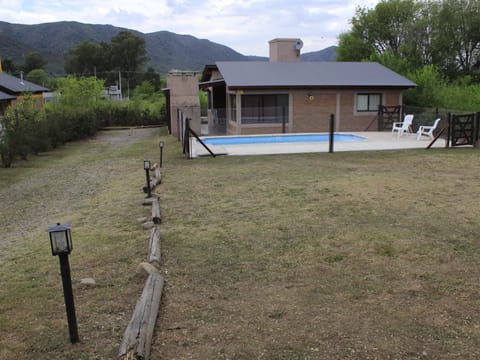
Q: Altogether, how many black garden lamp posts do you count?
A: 3